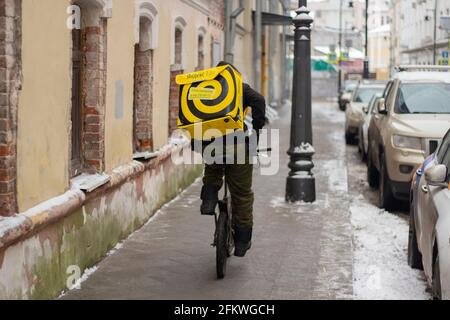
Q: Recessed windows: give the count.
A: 5